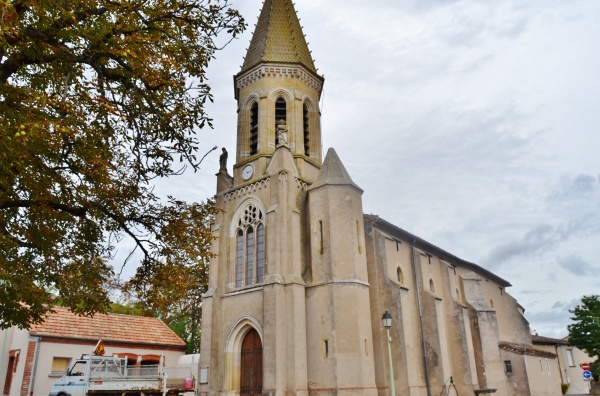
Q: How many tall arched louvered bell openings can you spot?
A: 3